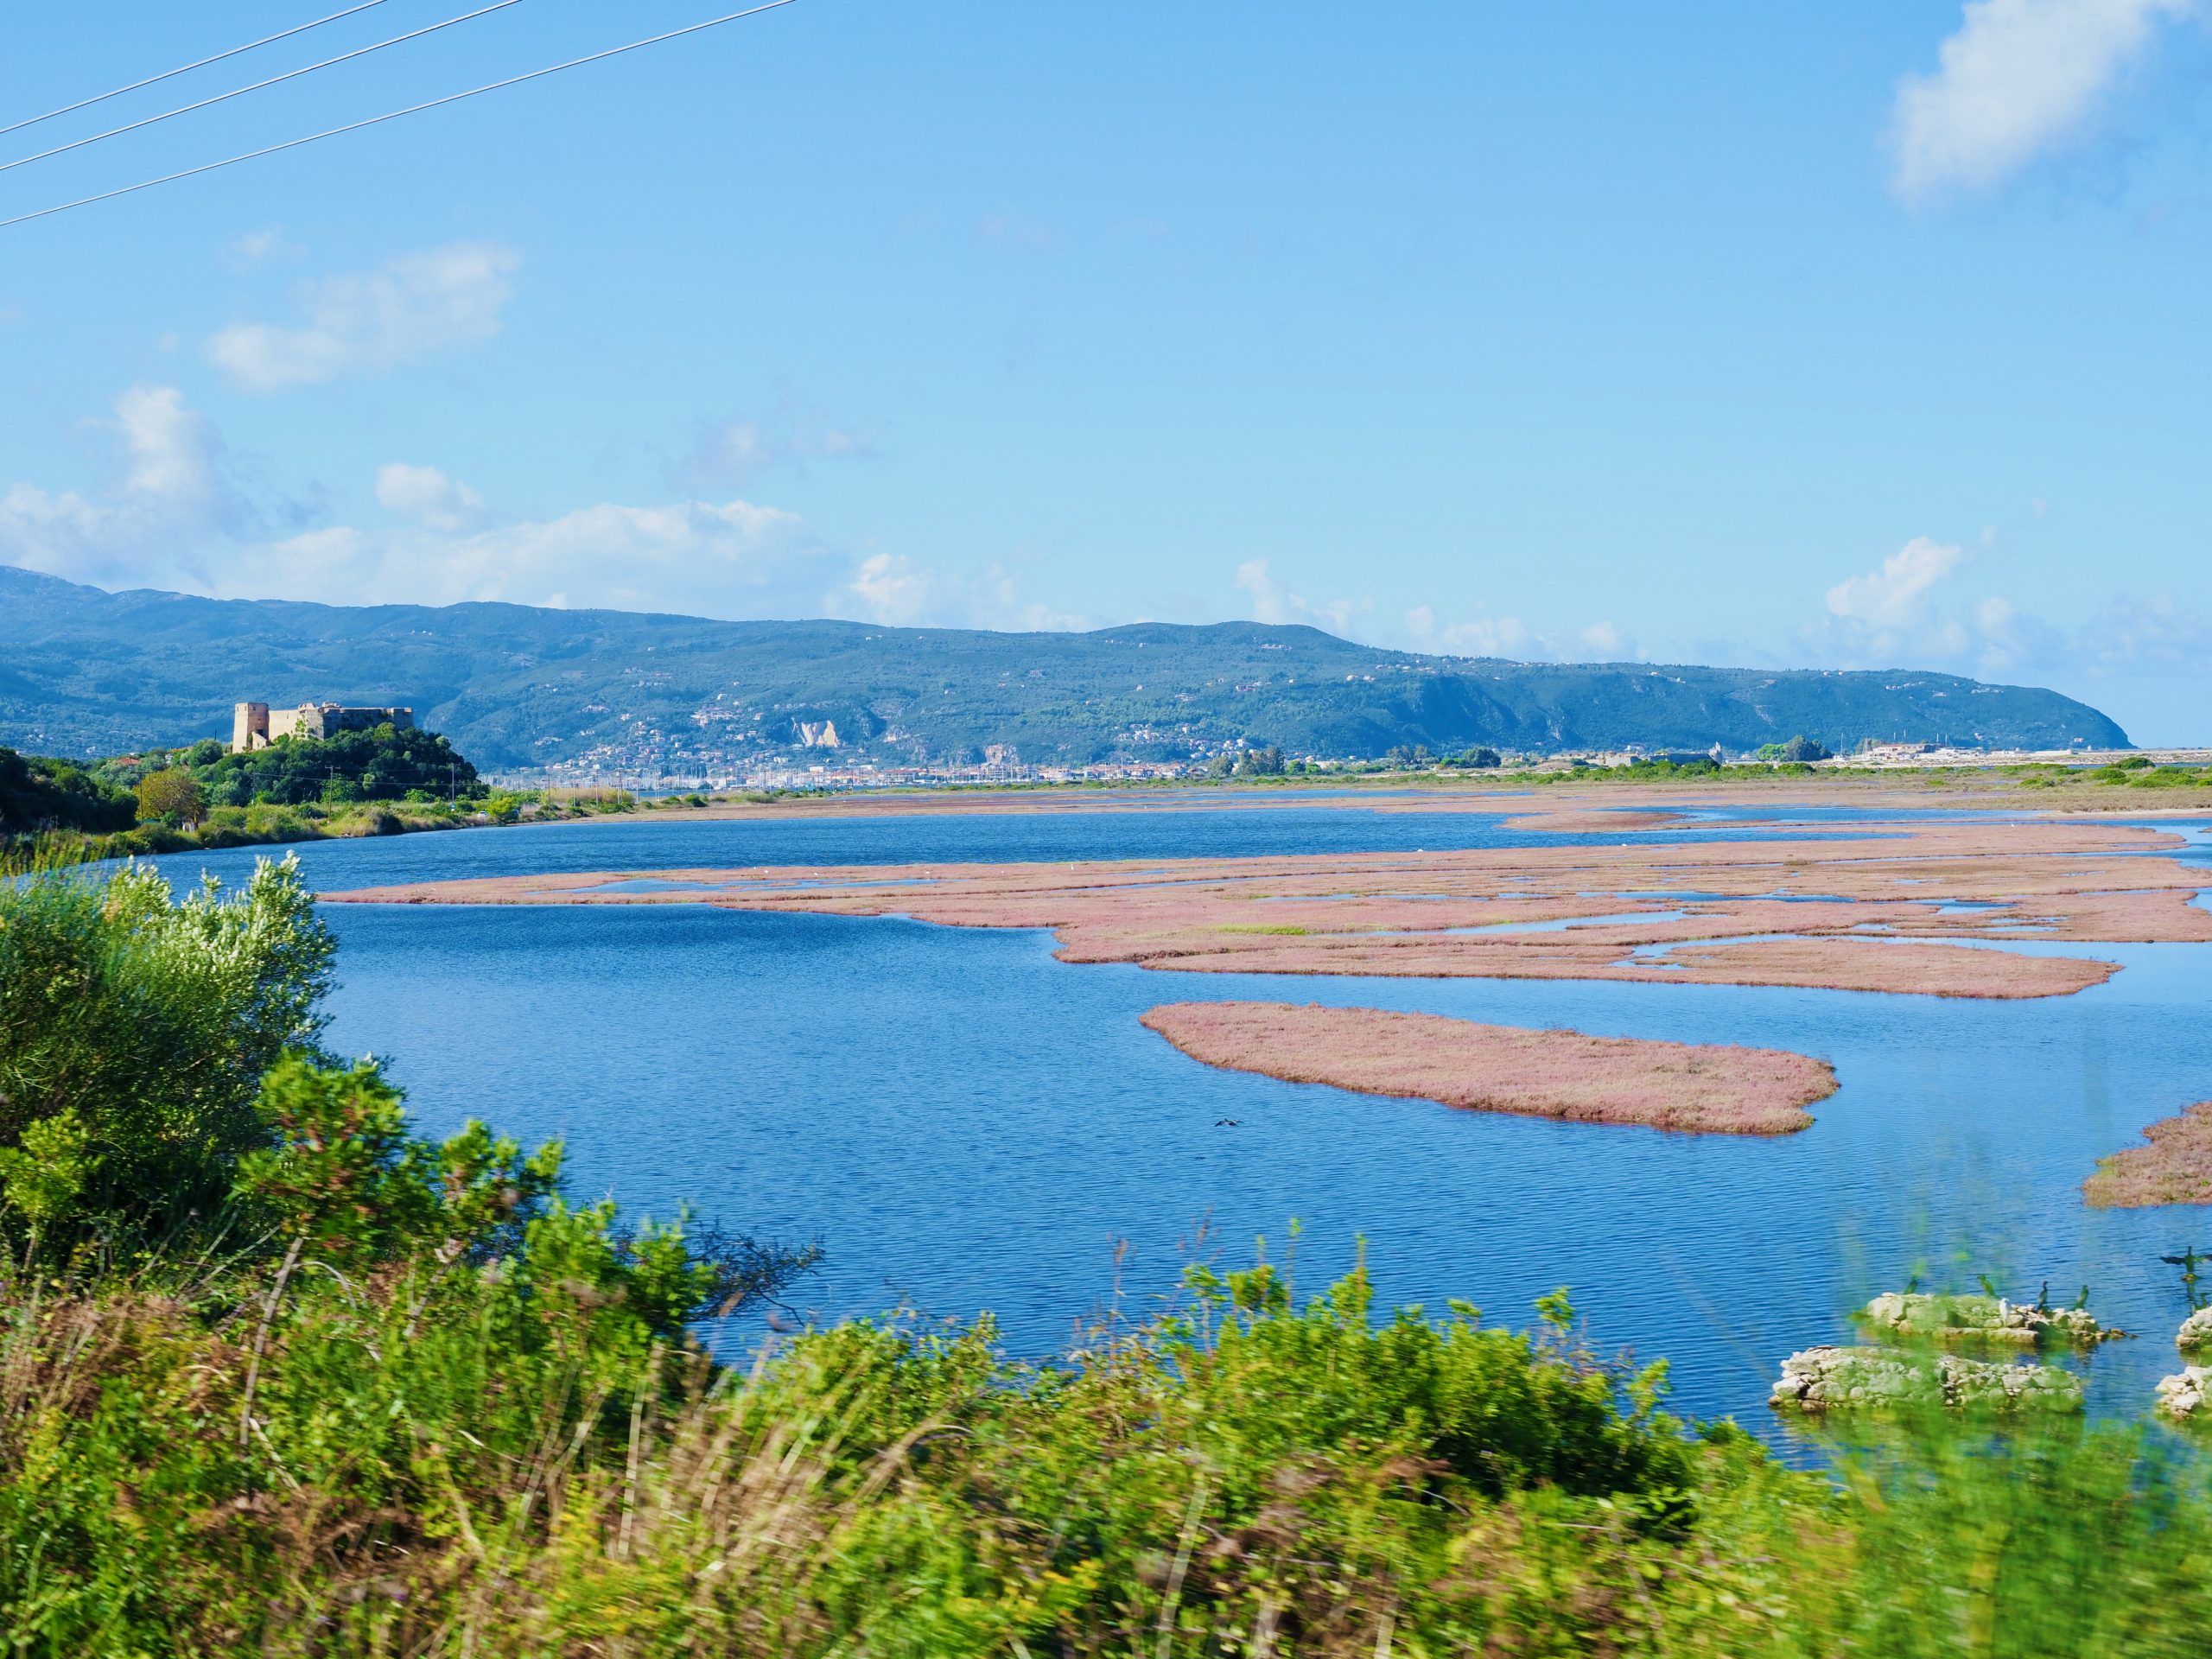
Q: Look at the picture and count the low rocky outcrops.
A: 4